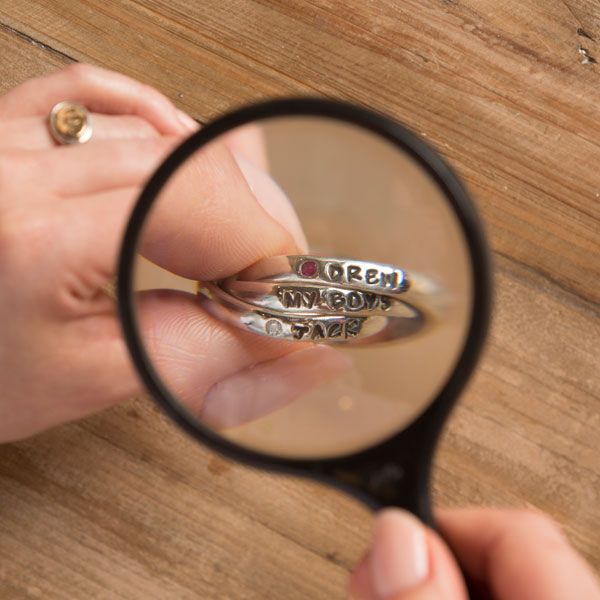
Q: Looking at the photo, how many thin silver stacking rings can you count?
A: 3